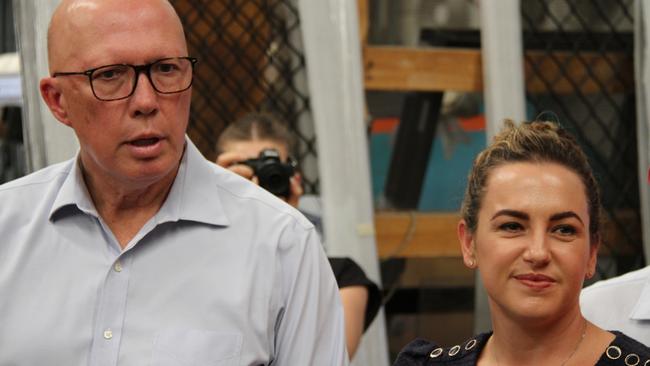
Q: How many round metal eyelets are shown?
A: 6